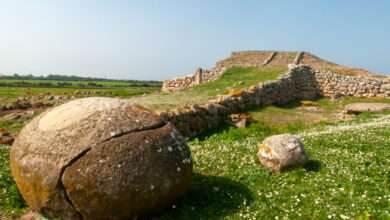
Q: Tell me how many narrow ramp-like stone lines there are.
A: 2